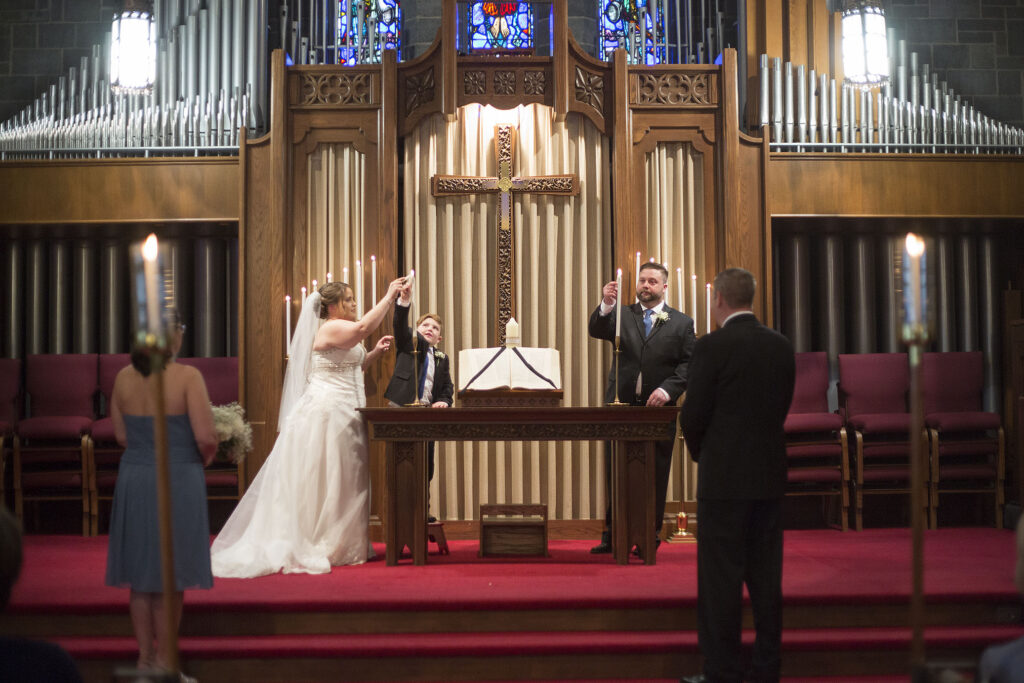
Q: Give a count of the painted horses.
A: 0